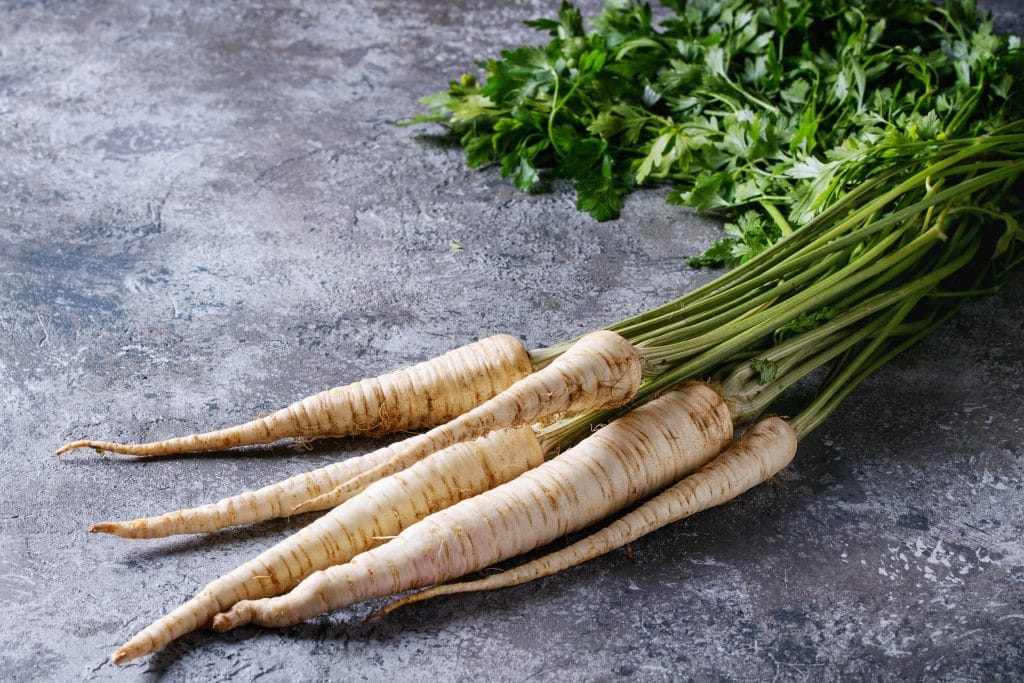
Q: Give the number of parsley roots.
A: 6